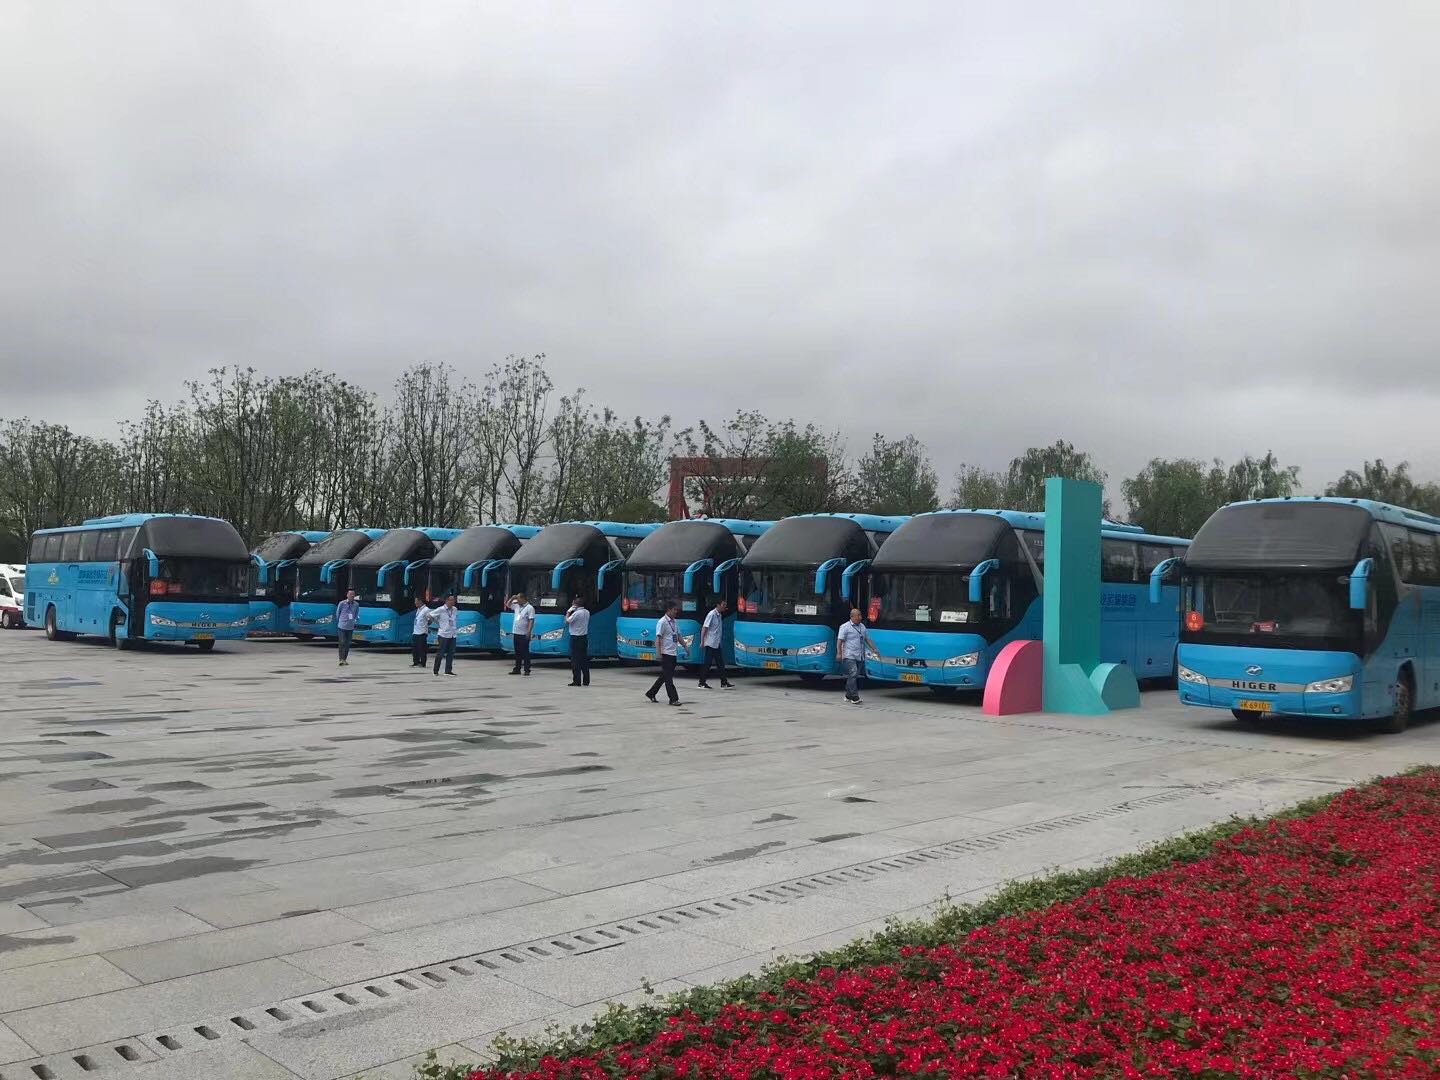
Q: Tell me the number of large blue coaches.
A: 10